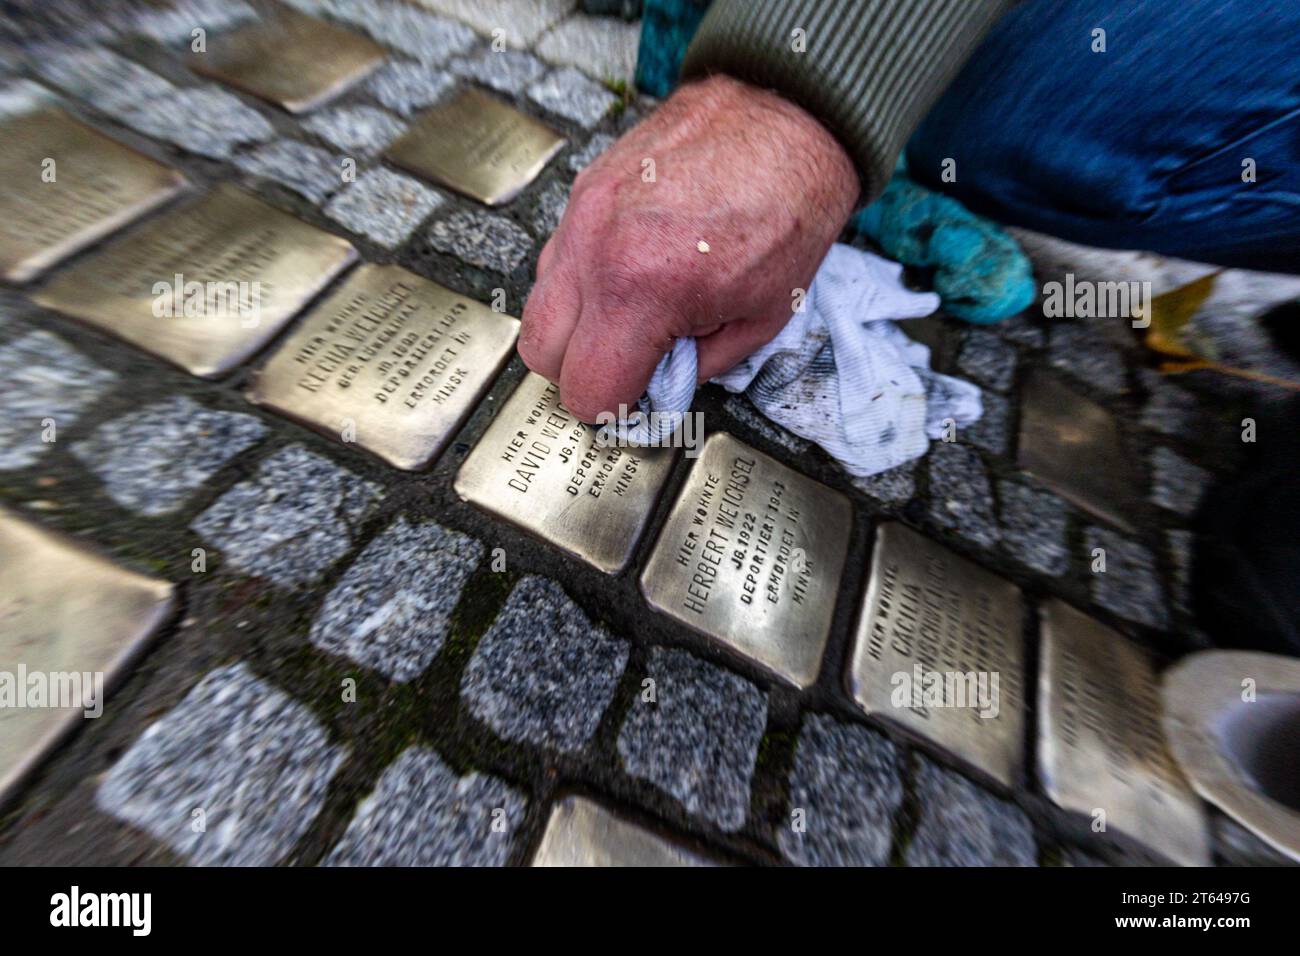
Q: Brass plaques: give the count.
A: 12